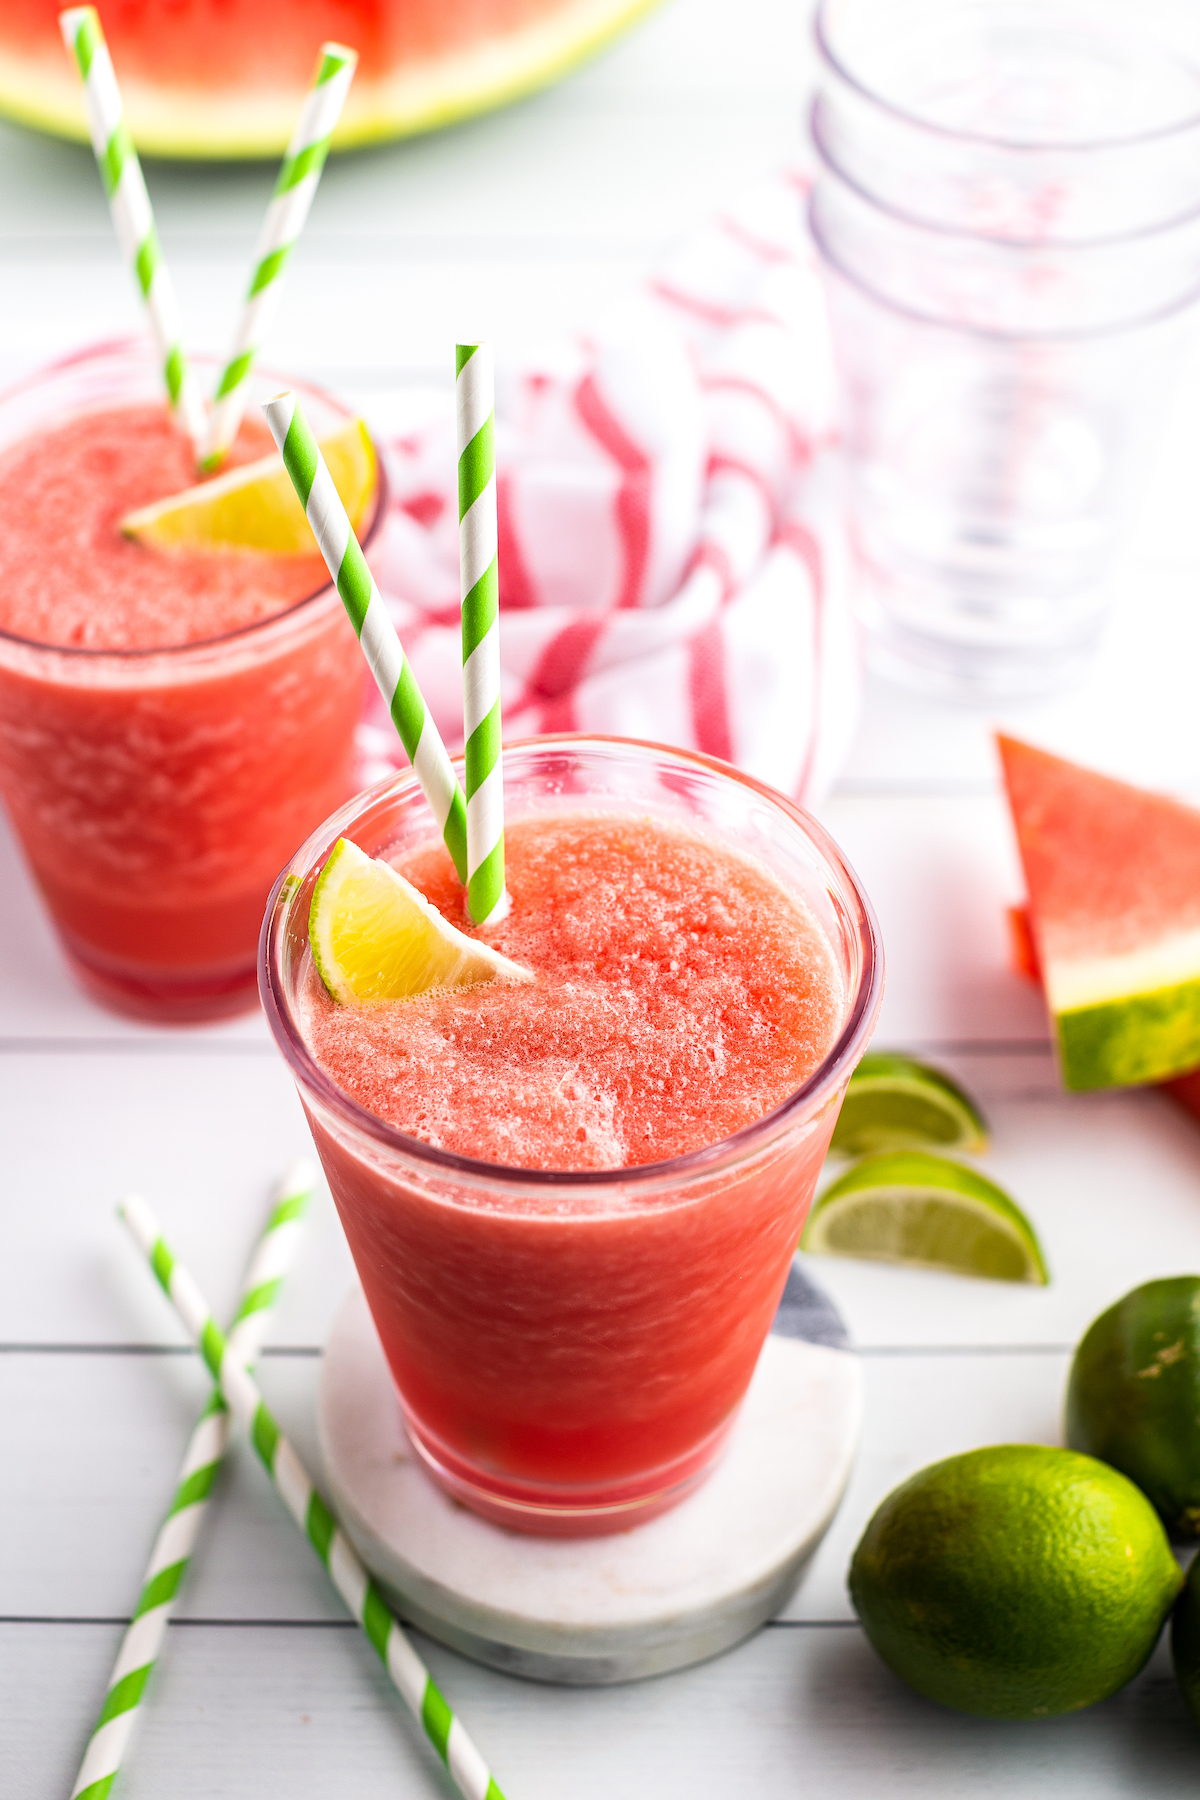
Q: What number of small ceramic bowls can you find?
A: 0